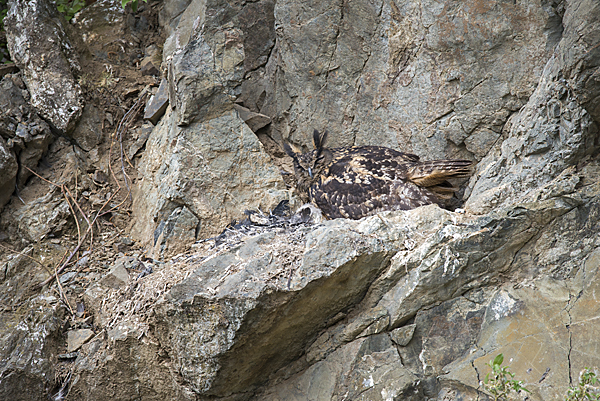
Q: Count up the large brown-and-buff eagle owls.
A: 1